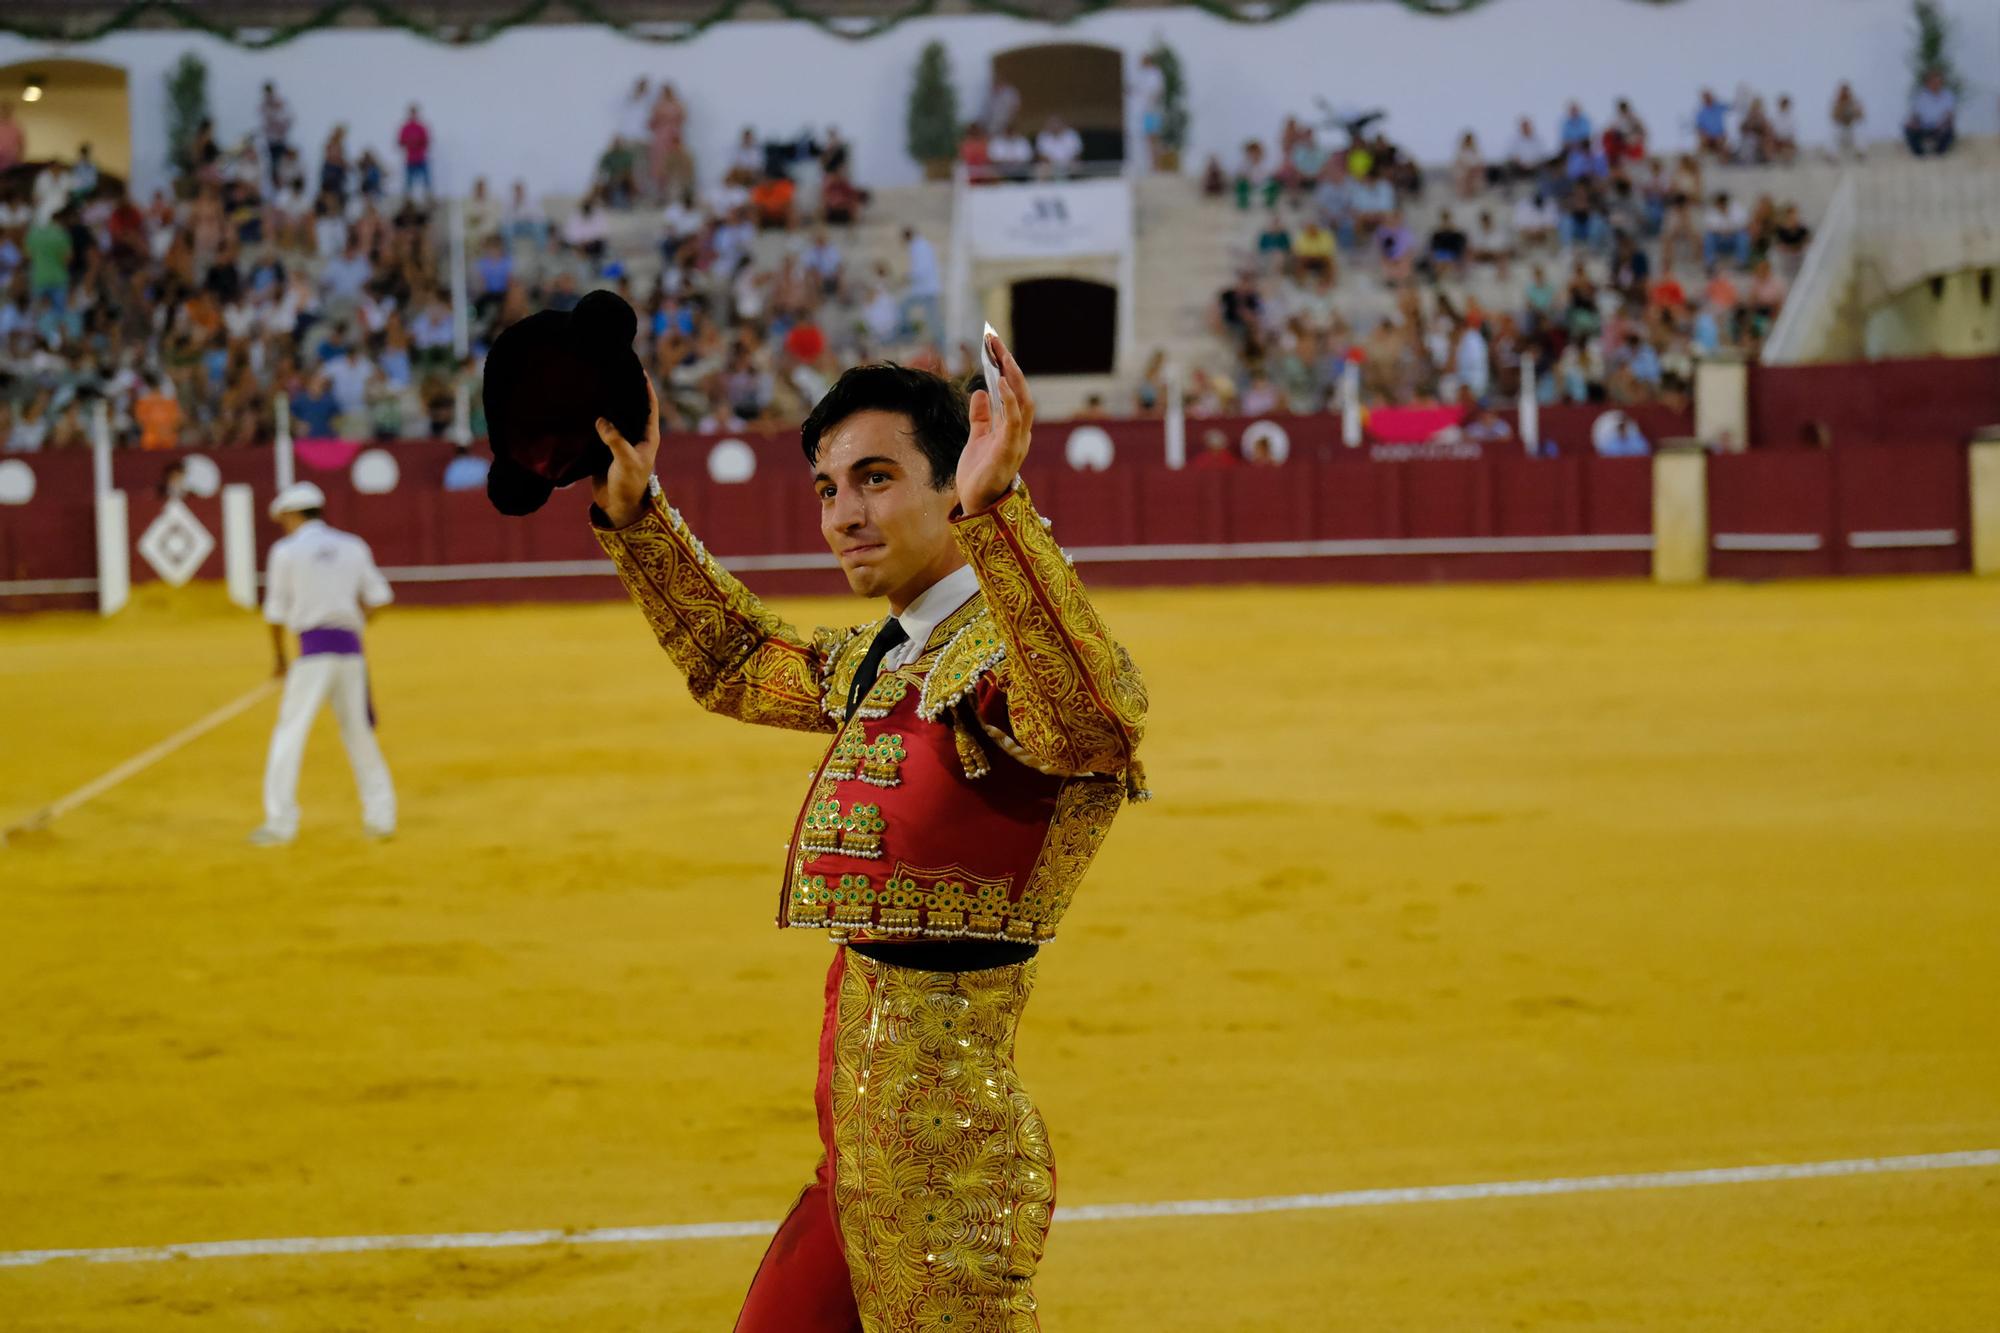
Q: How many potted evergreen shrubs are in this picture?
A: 4